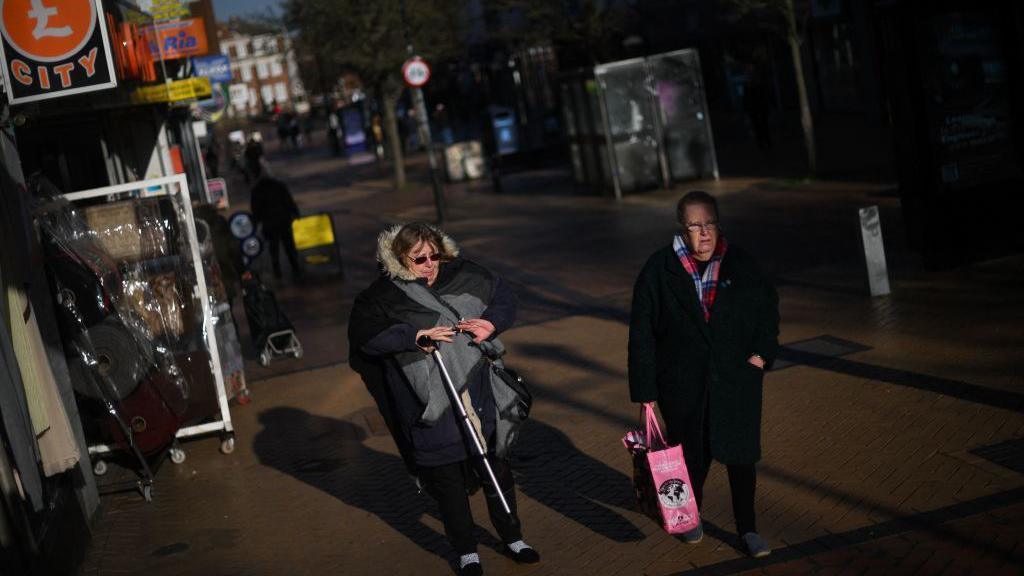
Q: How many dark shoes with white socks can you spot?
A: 2